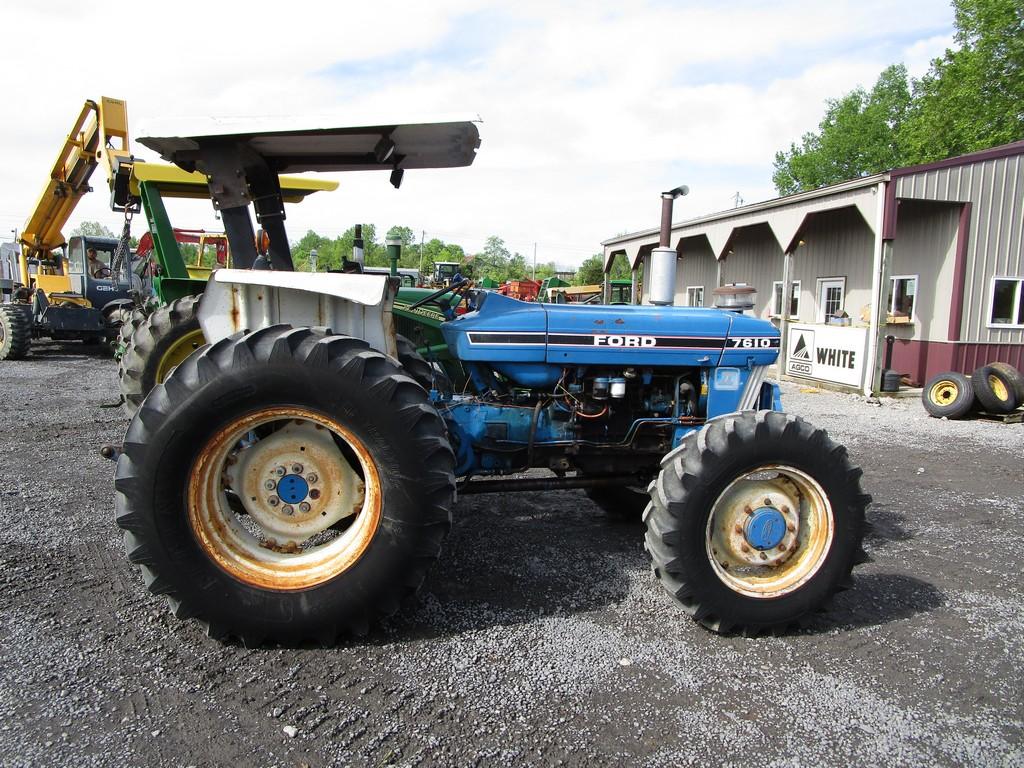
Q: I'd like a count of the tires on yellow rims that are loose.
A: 2